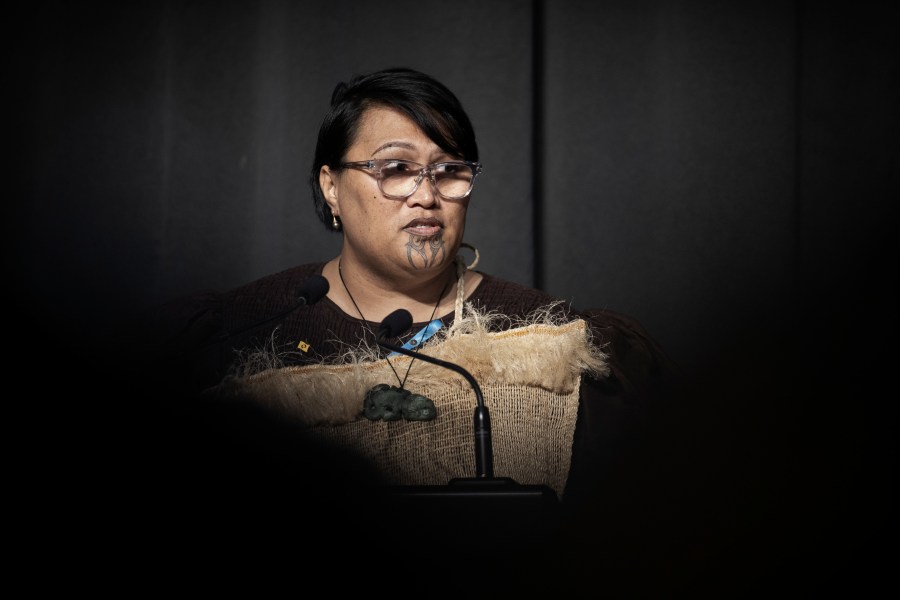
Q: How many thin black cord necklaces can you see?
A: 1